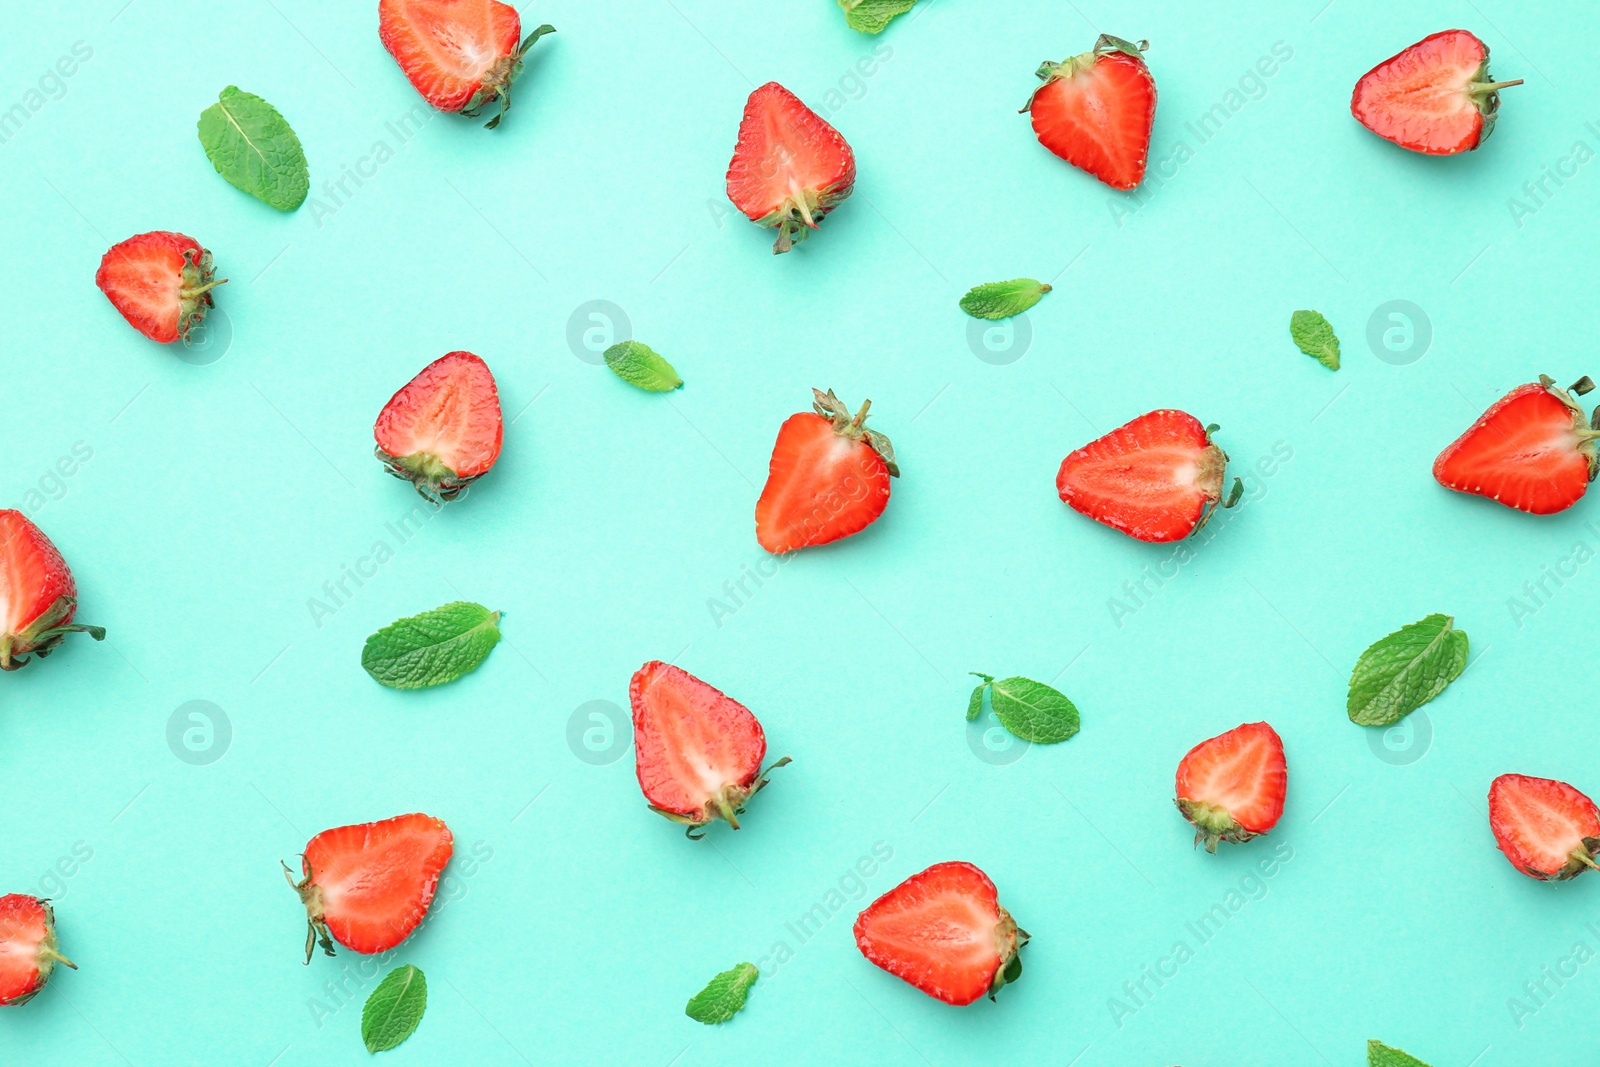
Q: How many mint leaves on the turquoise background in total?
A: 11